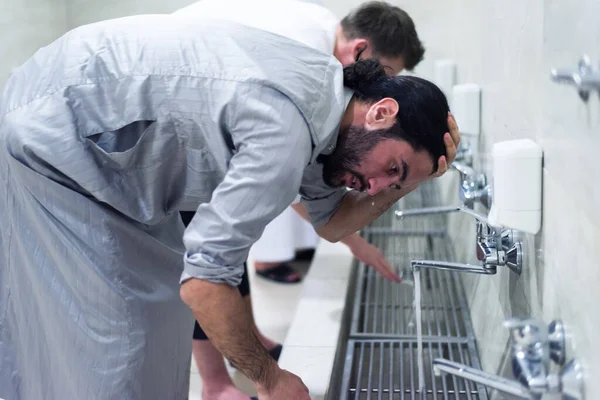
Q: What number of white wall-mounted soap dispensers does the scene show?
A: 3